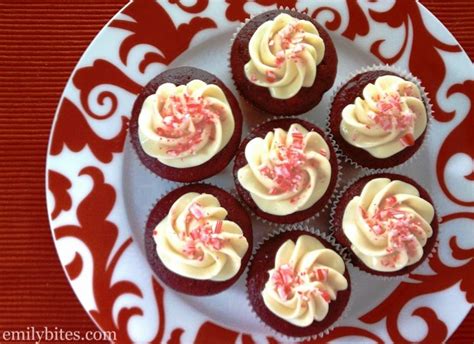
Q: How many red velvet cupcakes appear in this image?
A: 7